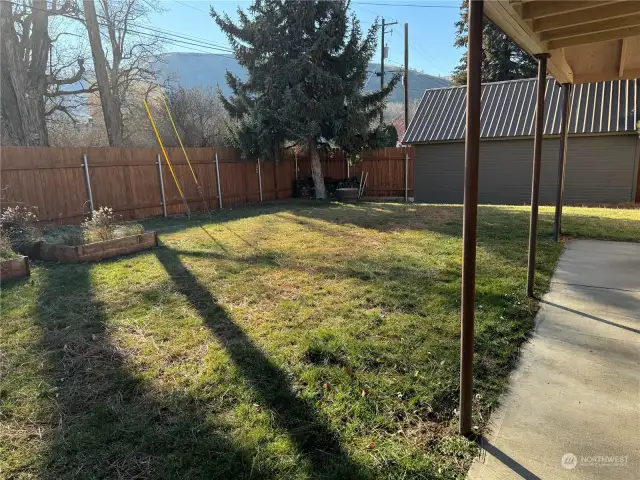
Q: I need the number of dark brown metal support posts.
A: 3